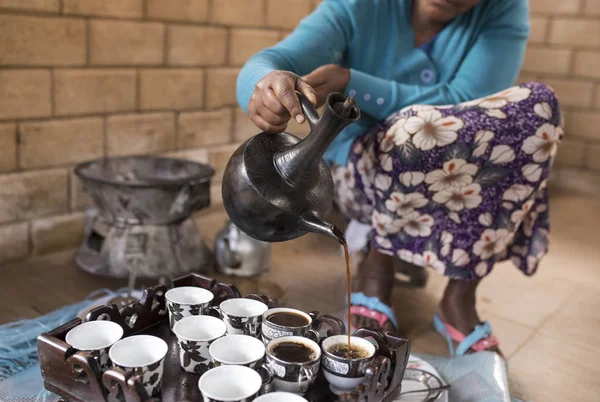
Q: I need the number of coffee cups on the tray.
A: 11